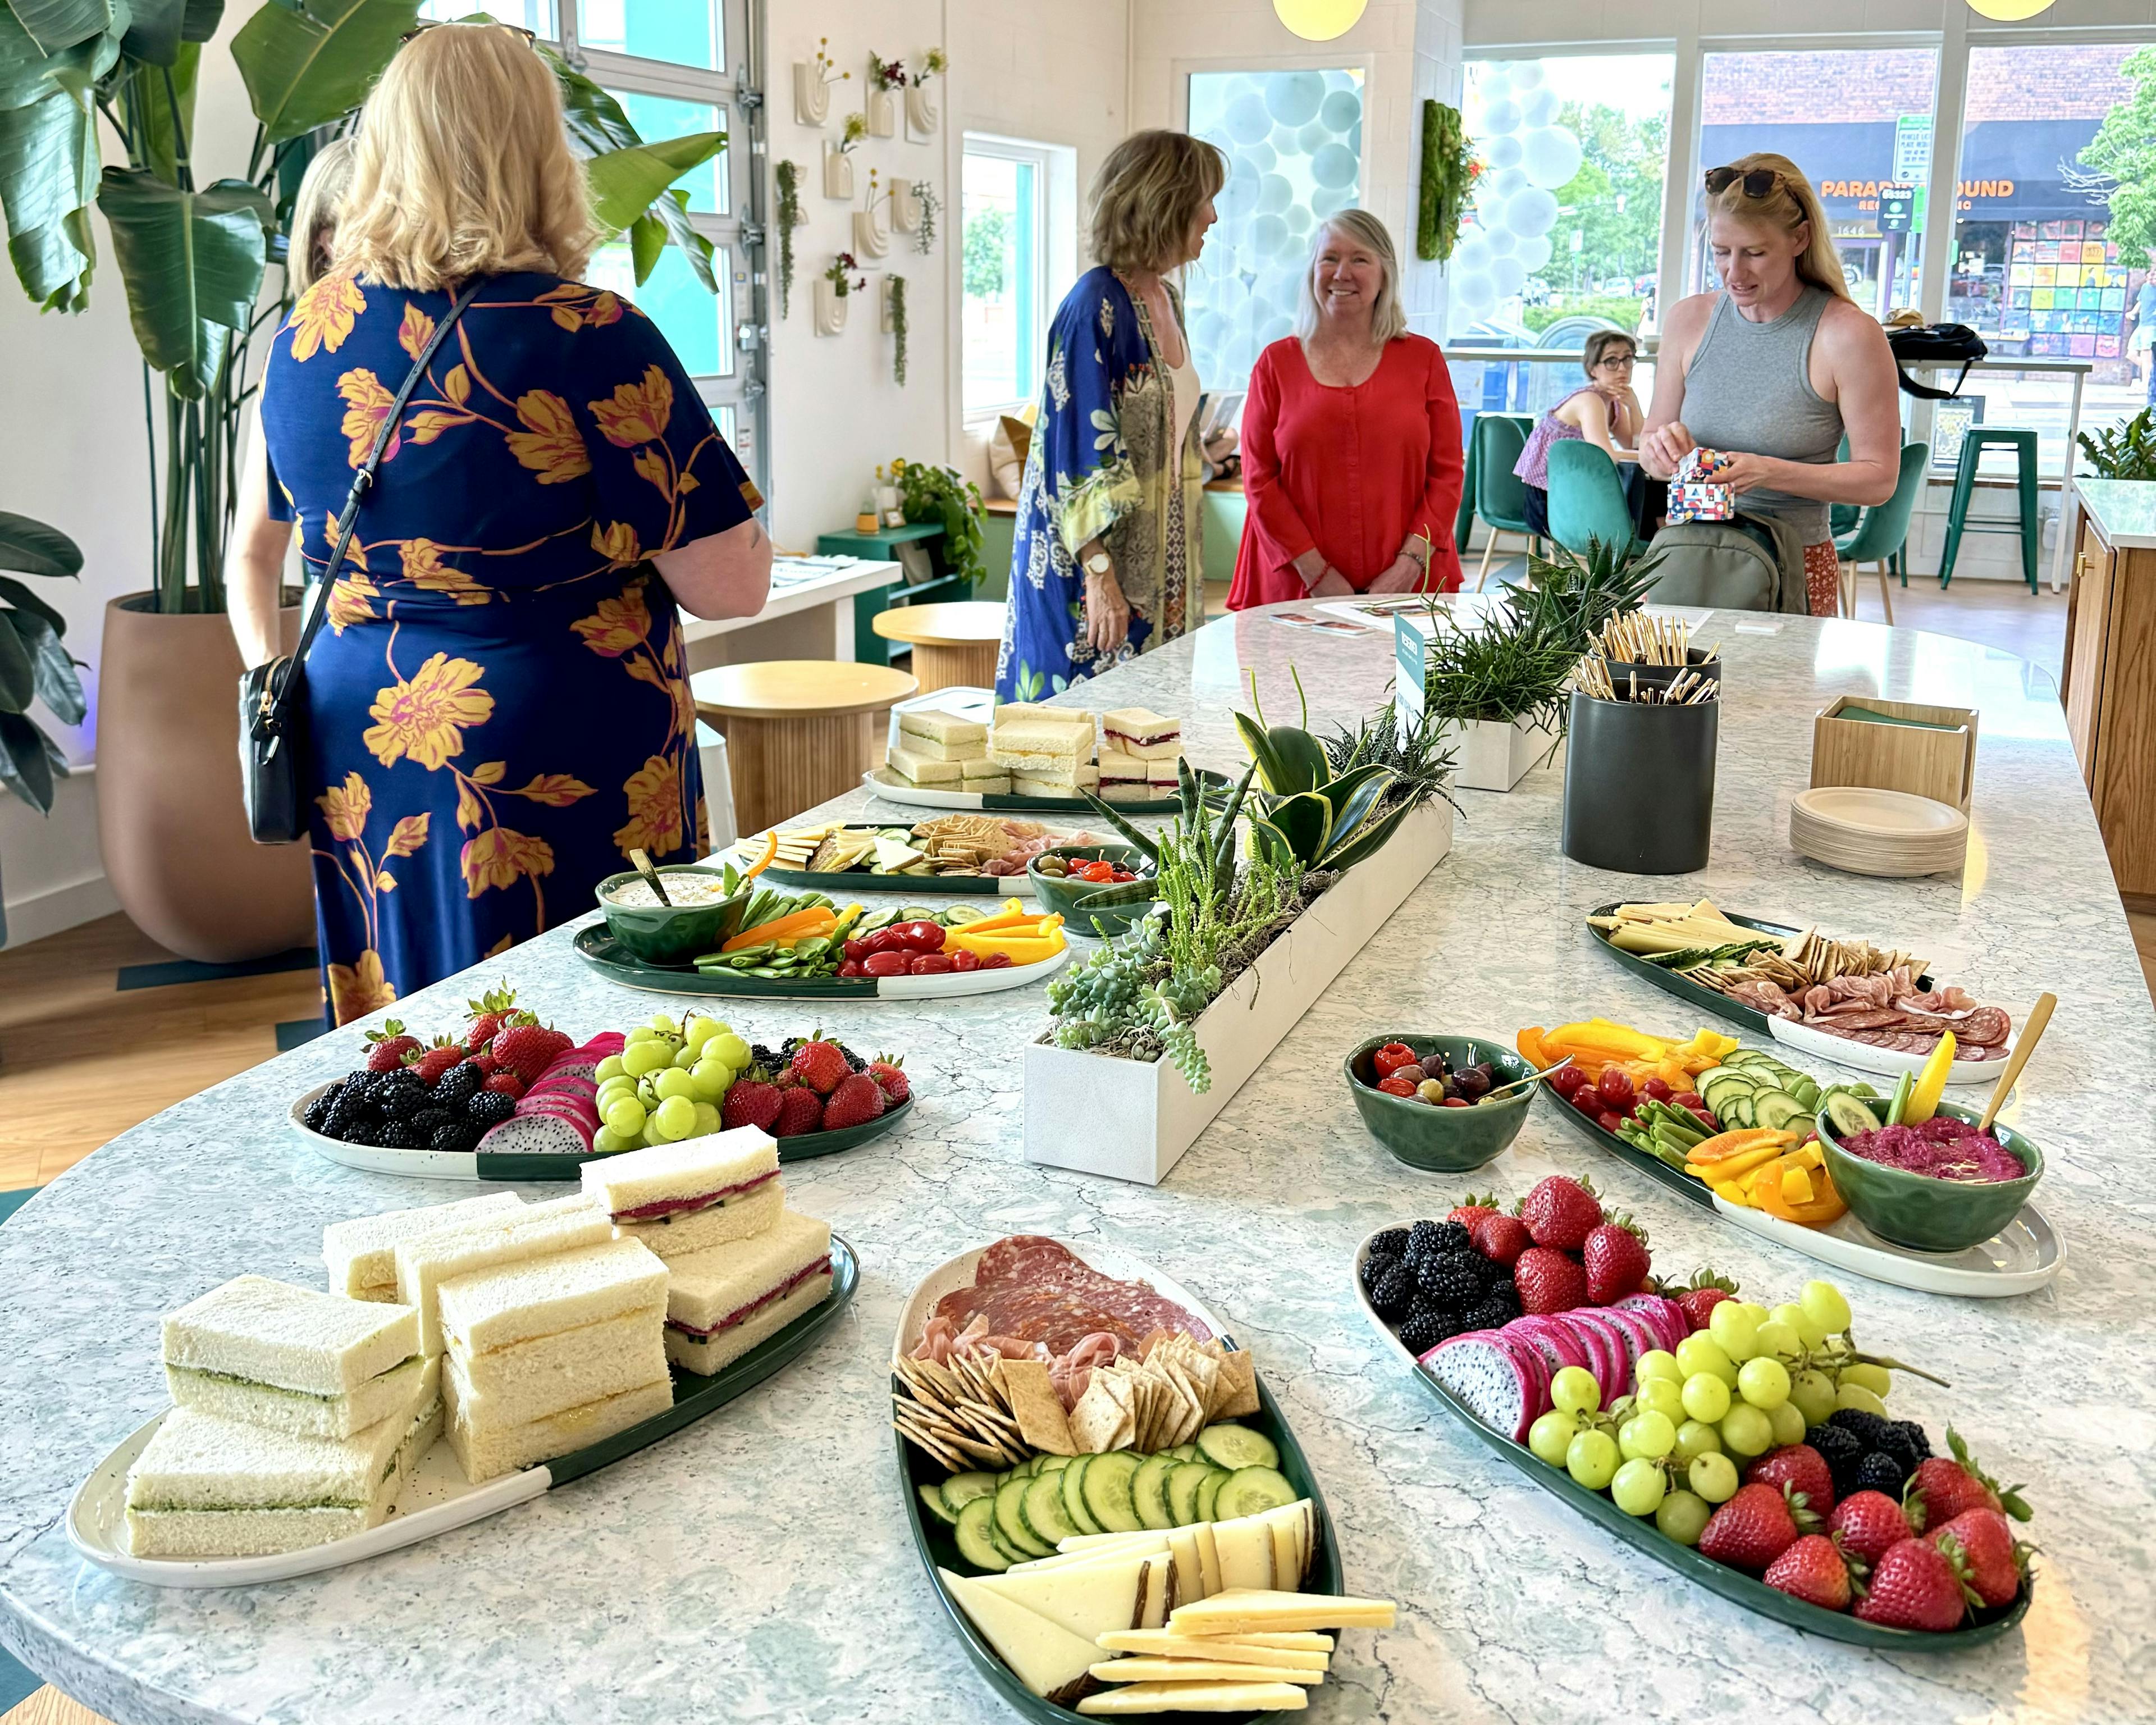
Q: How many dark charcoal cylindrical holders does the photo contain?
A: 2